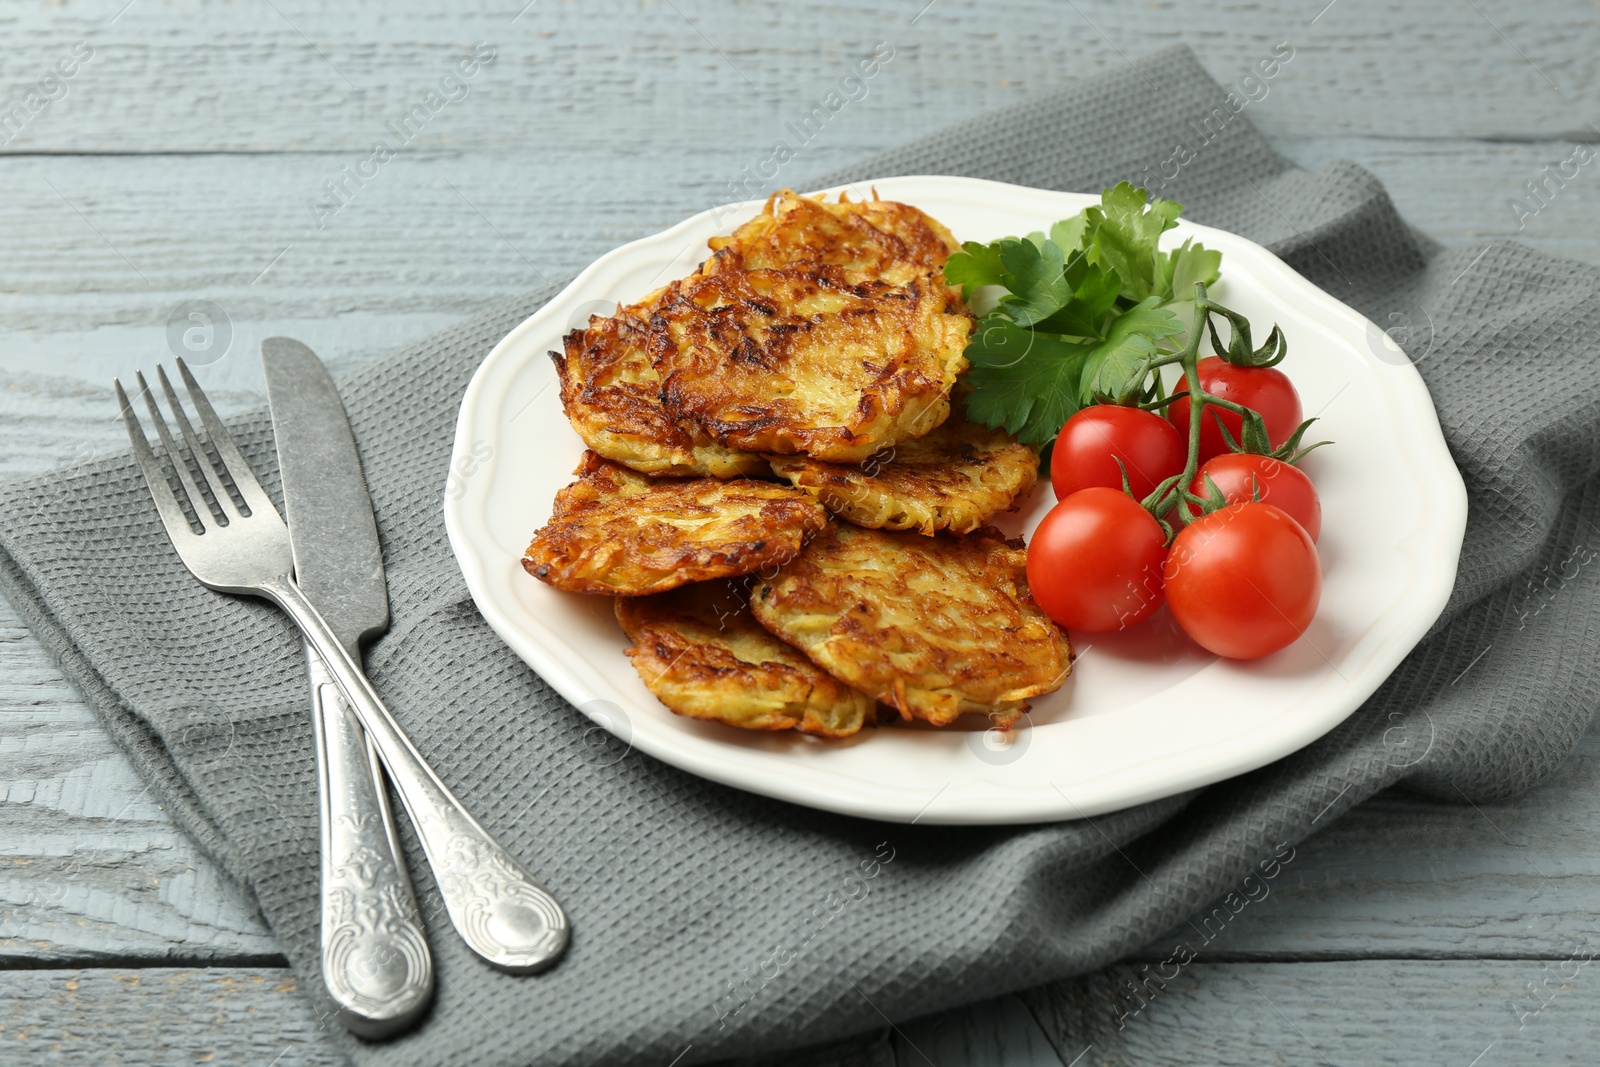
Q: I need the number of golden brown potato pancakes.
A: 7